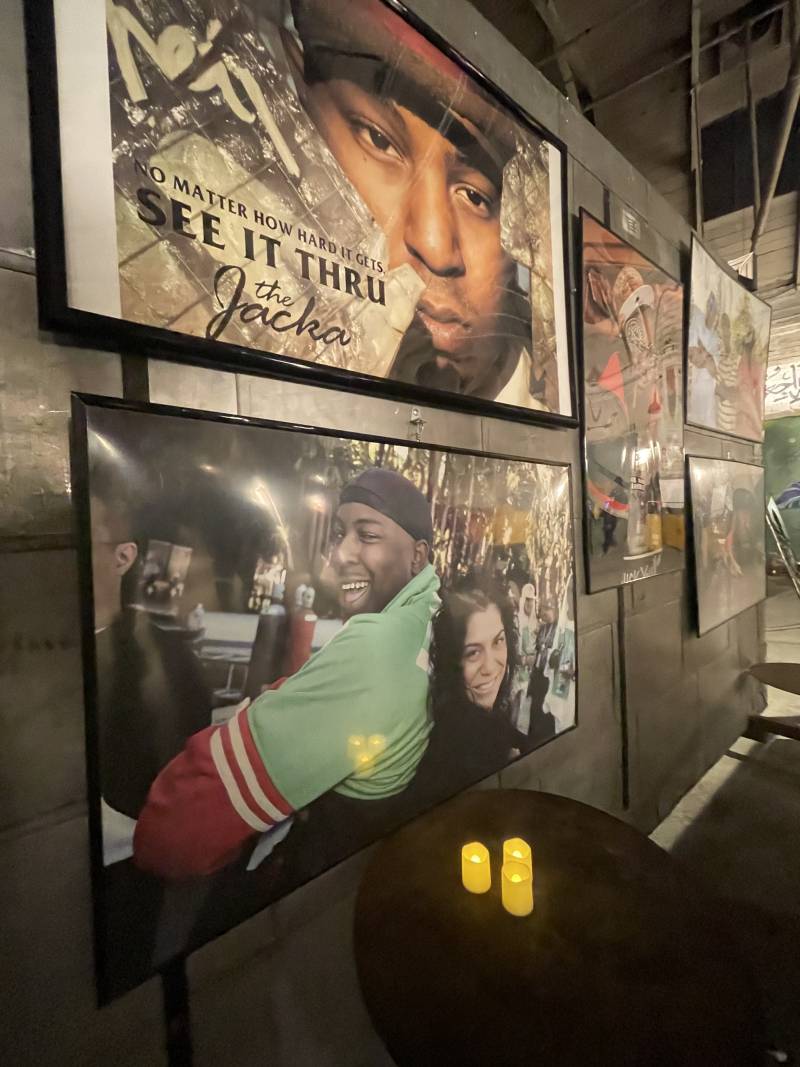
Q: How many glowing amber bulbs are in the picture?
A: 3